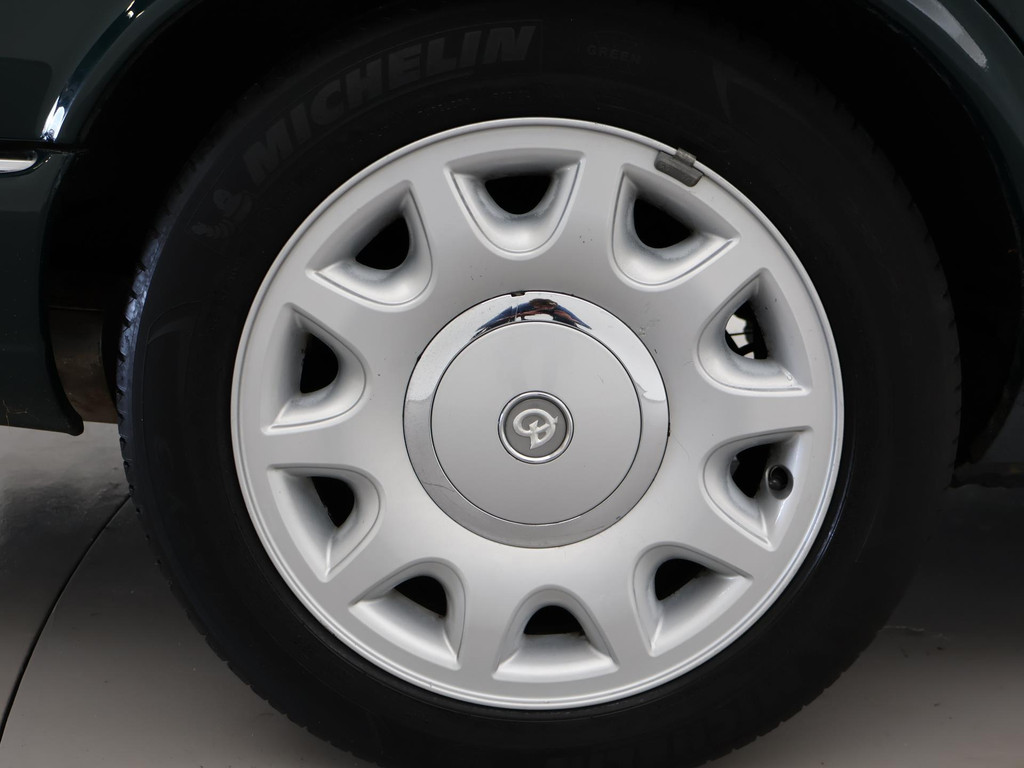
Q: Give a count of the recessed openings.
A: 10